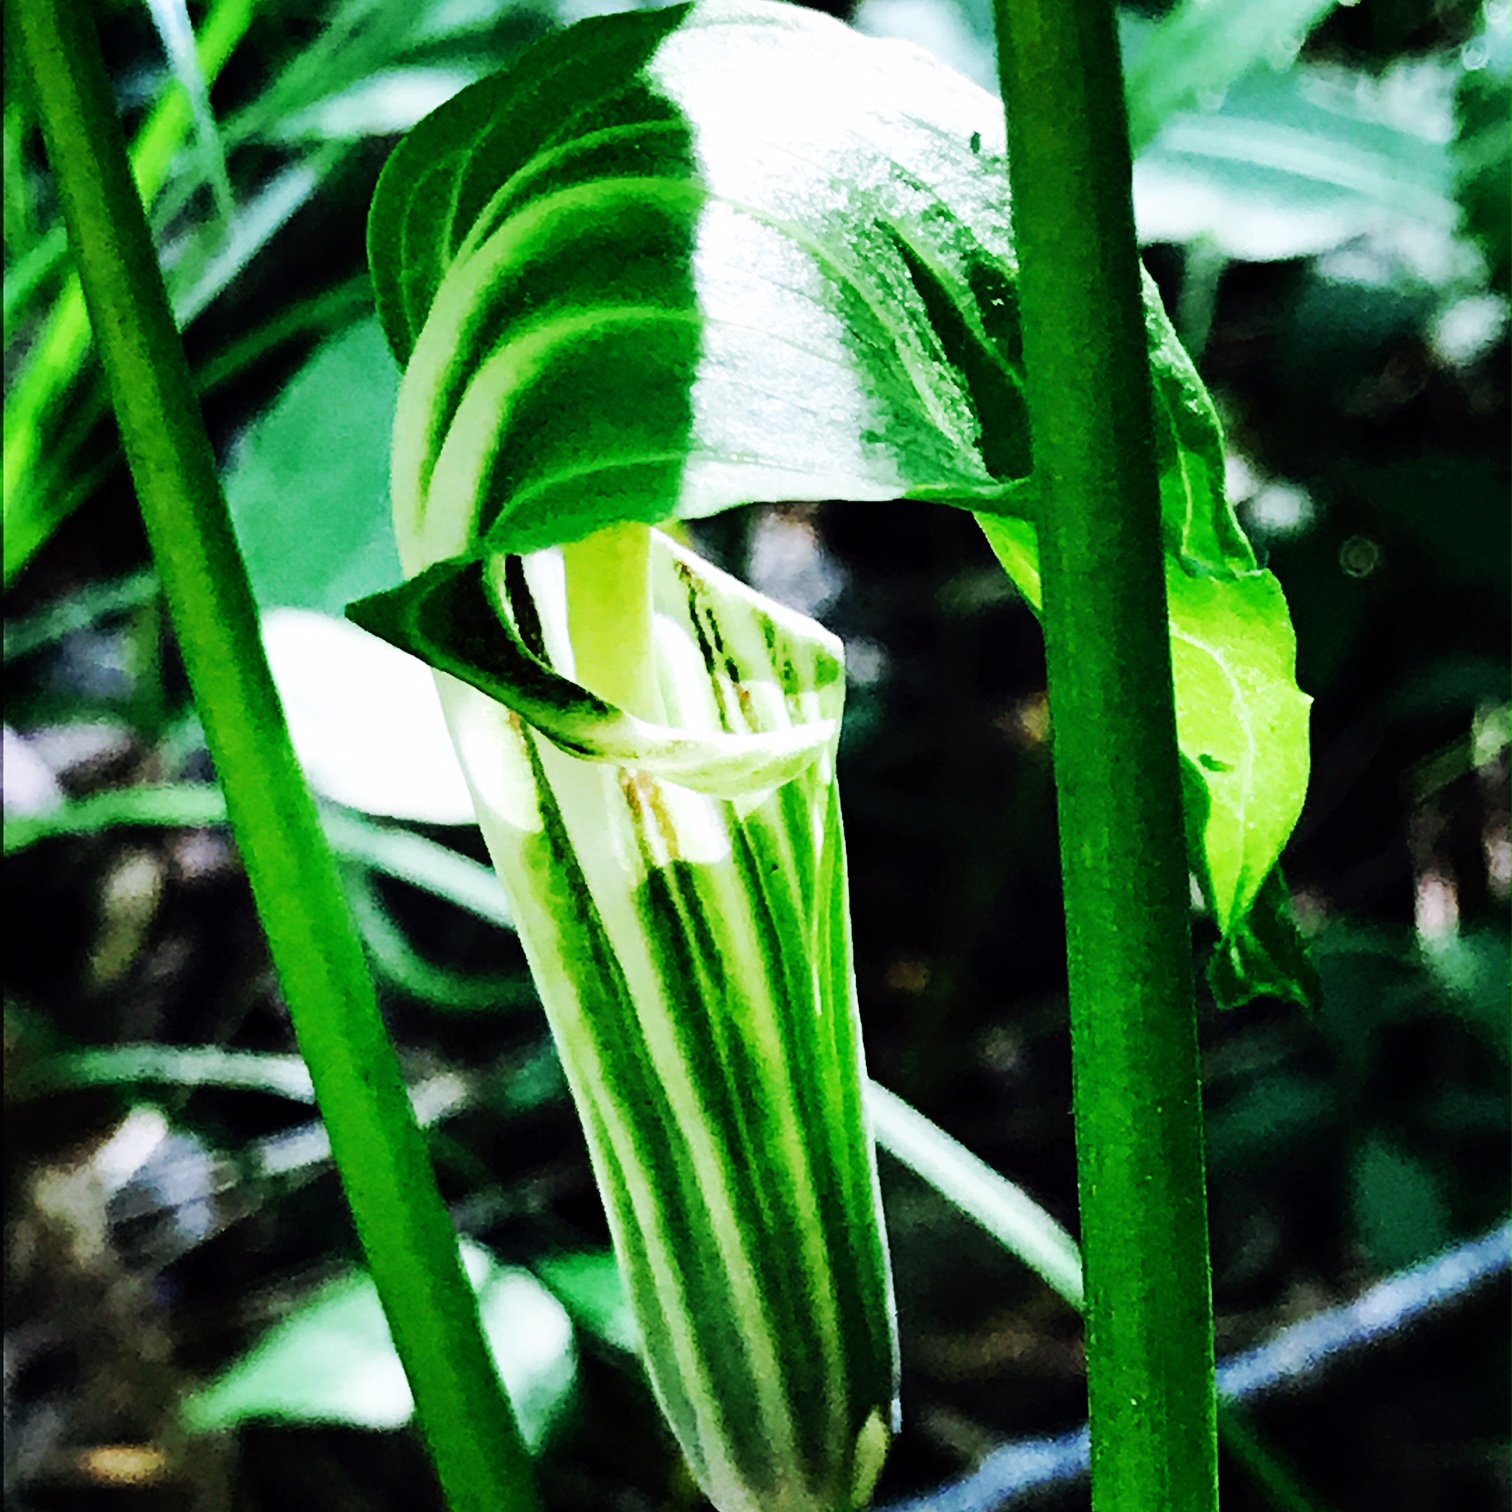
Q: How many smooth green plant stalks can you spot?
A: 2